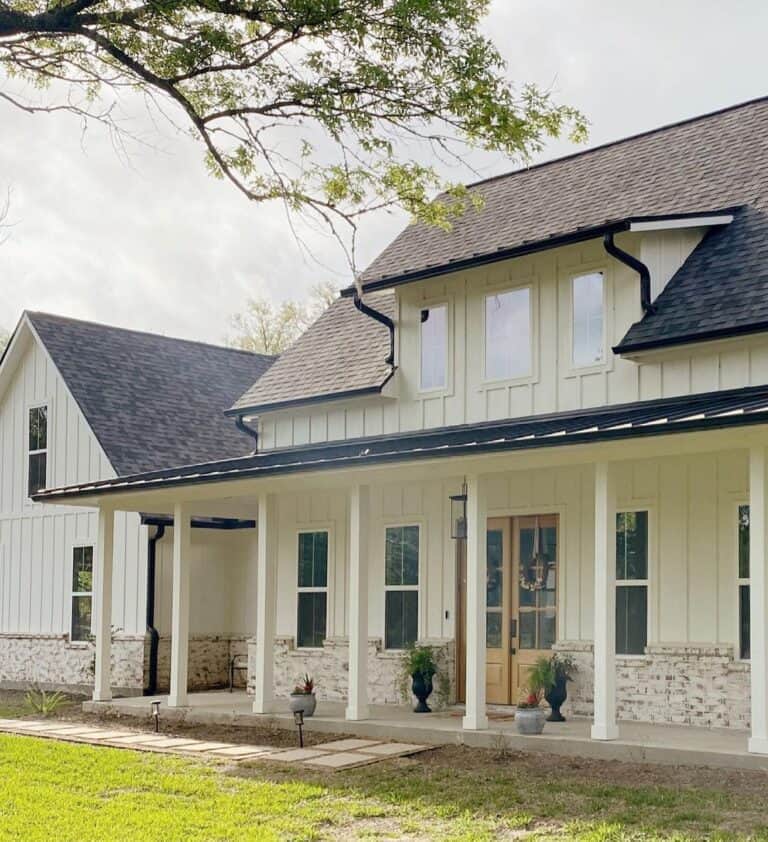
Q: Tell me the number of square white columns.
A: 7